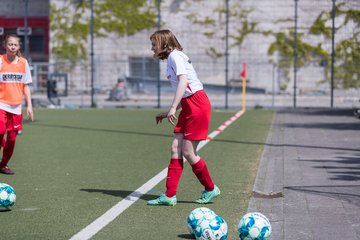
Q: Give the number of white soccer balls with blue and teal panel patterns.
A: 4